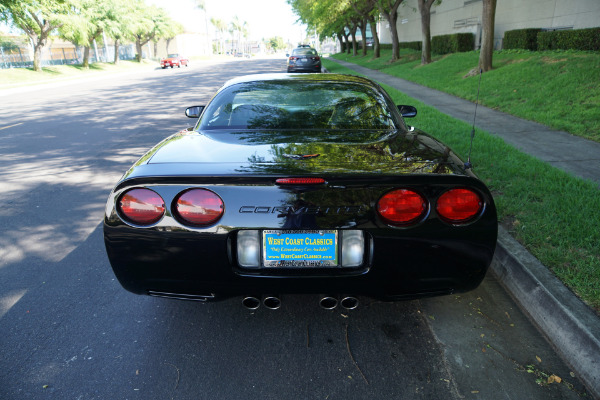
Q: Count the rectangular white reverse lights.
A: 2